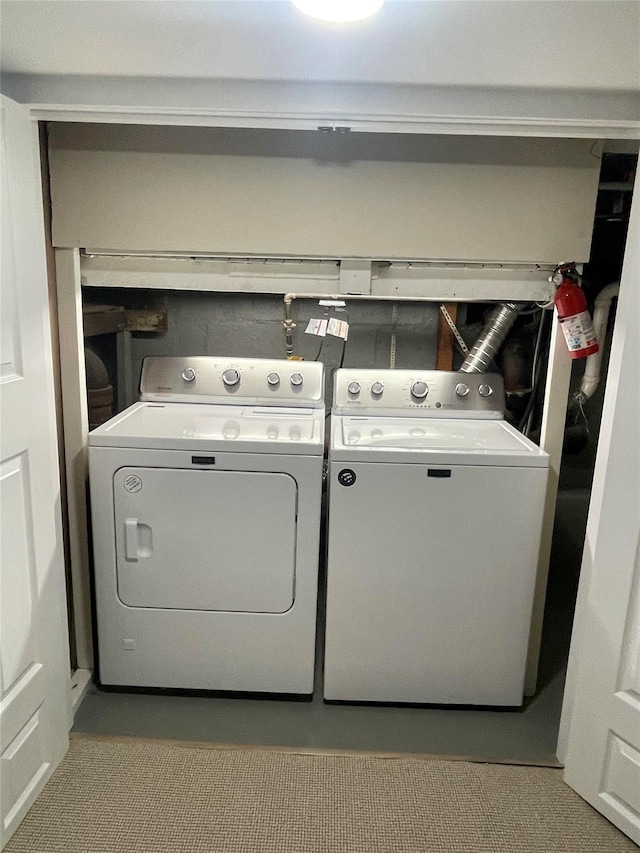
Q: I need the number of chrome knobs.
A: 9